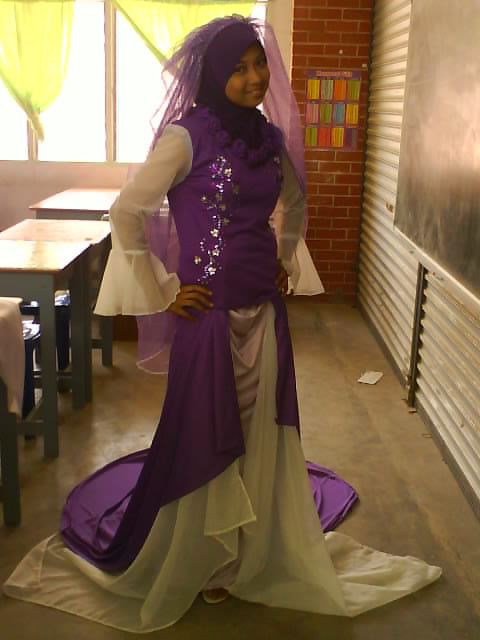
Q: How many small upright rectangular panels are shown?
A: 12